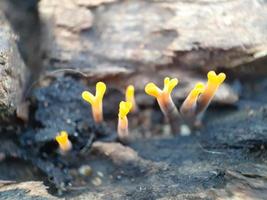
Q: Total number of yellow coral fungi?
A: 7